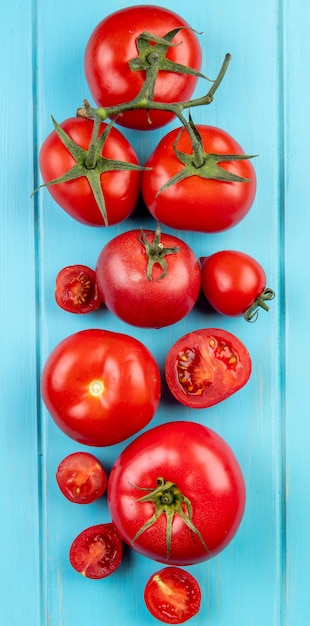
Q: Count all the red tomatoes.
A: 12